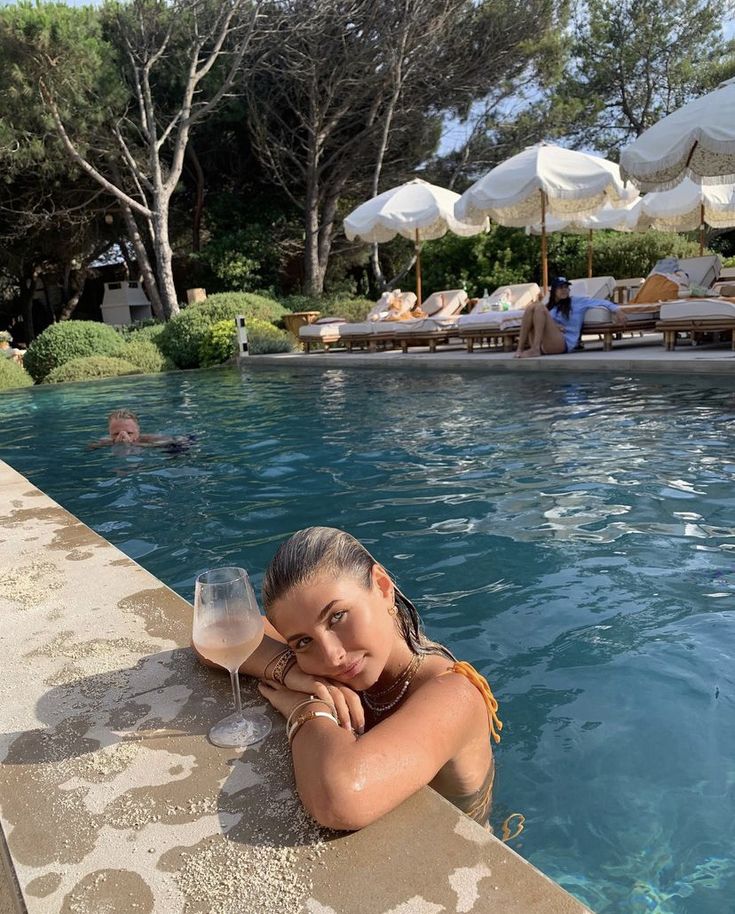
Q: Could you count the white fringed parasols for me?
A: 5